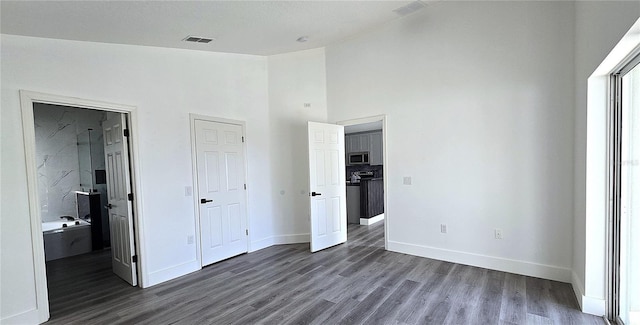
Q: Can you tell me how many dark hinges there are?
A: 6